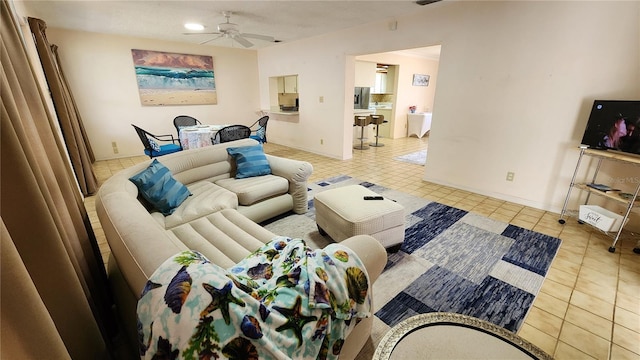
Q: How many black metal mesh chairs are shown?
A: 4